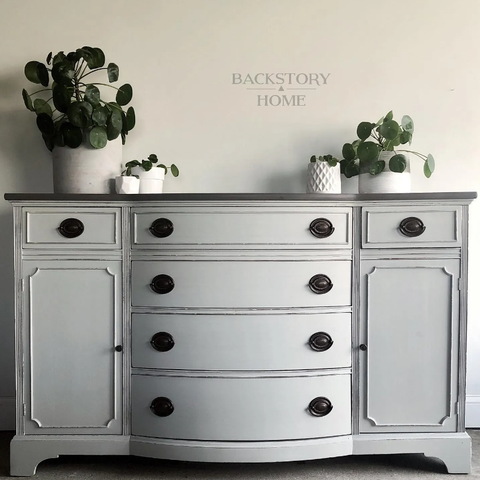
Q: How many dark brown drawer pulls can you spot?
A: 10